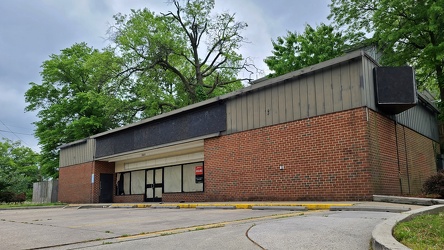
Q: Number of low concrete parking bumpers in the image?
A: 5